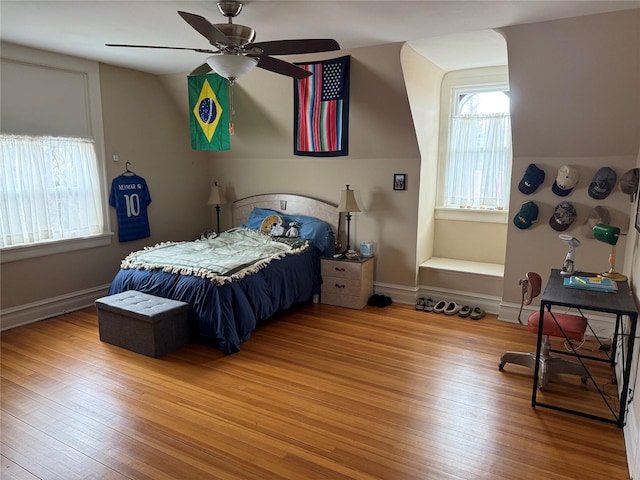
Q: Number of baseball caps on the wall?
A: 7